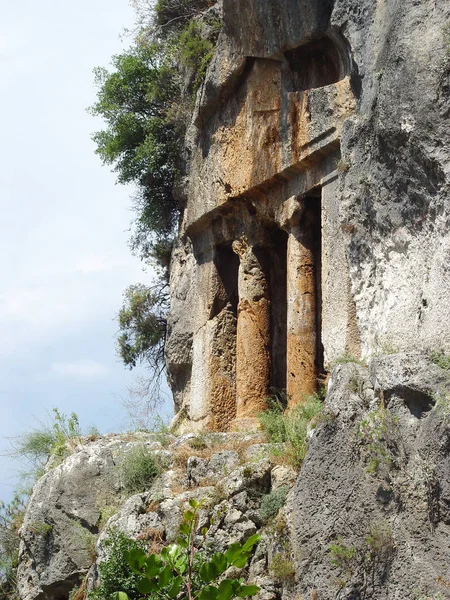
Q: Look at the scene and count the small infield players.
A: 0